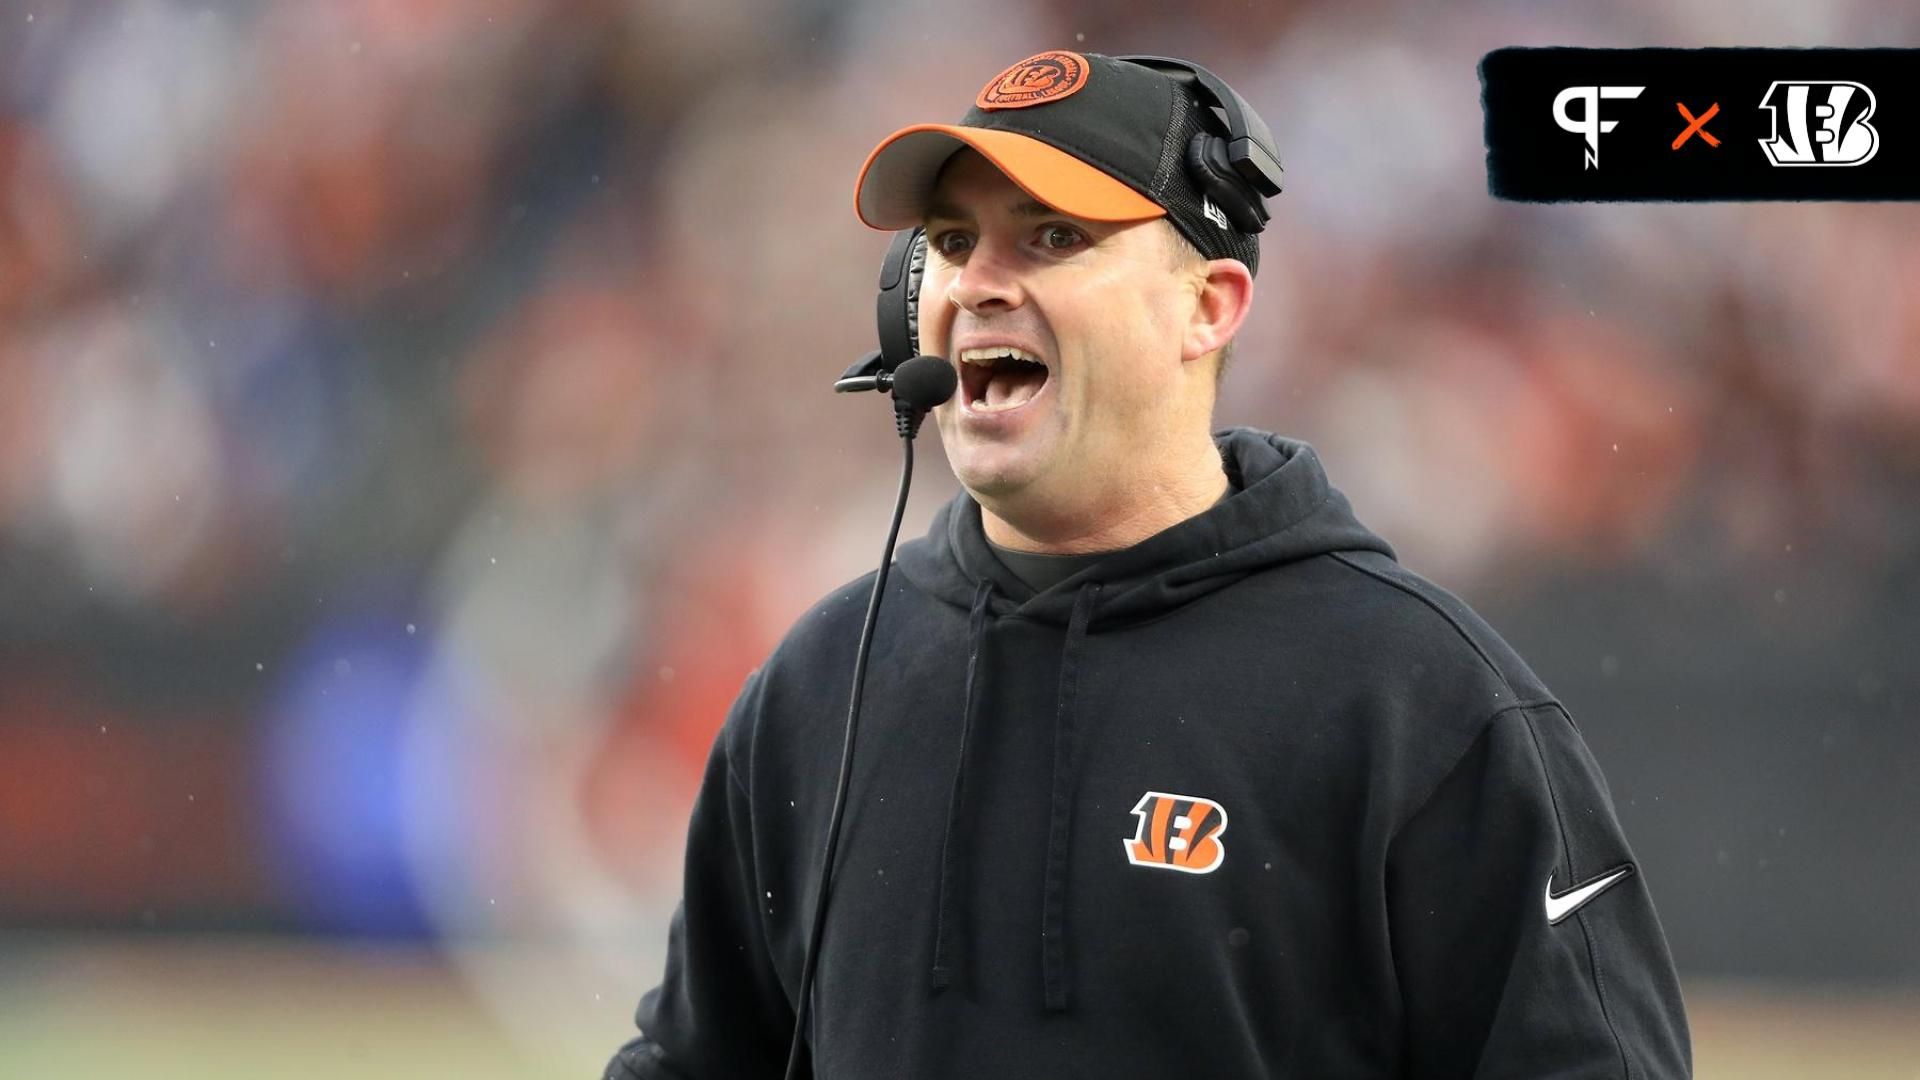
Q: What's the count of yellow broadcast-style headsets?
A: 0